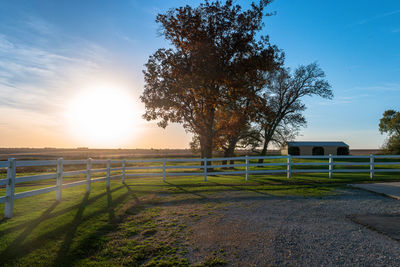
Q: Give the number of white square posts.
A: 11